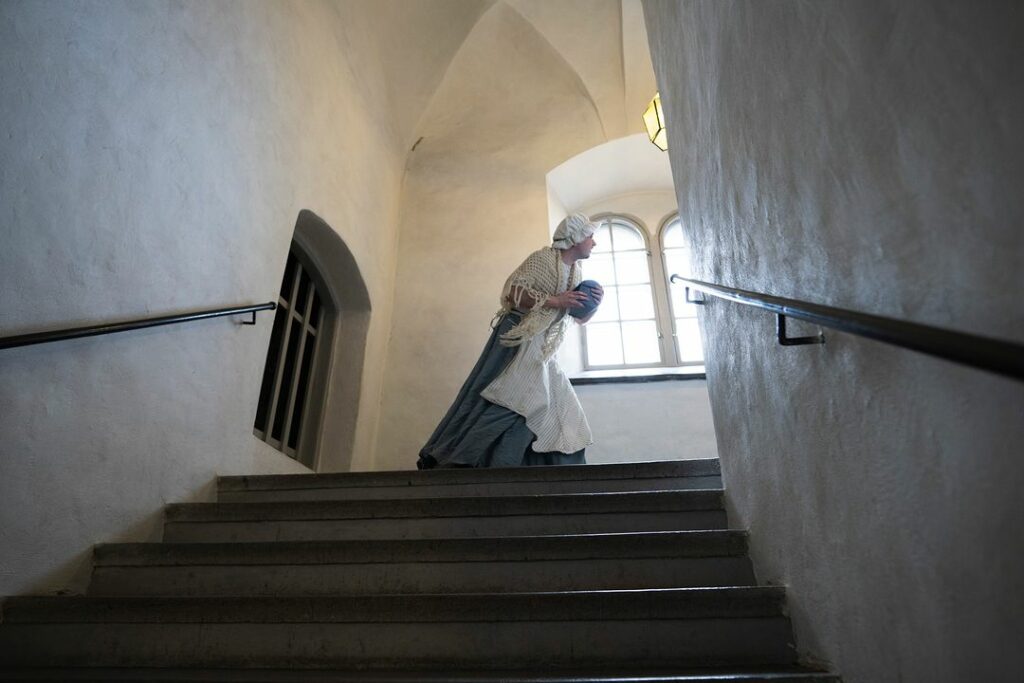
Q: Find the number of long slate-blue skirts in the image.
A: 1